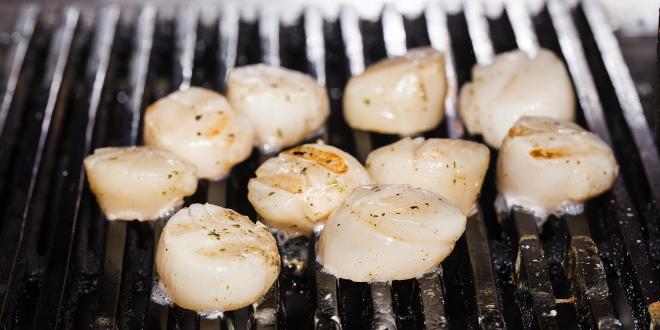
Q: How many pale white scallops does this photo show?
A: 10